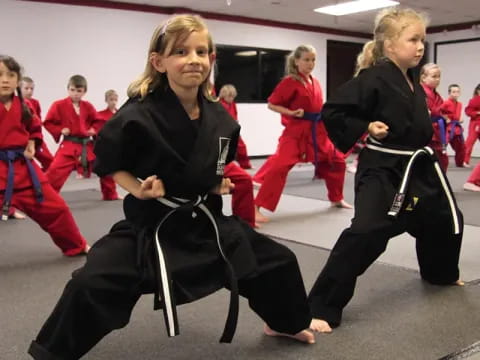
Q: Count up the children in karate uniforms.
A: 11